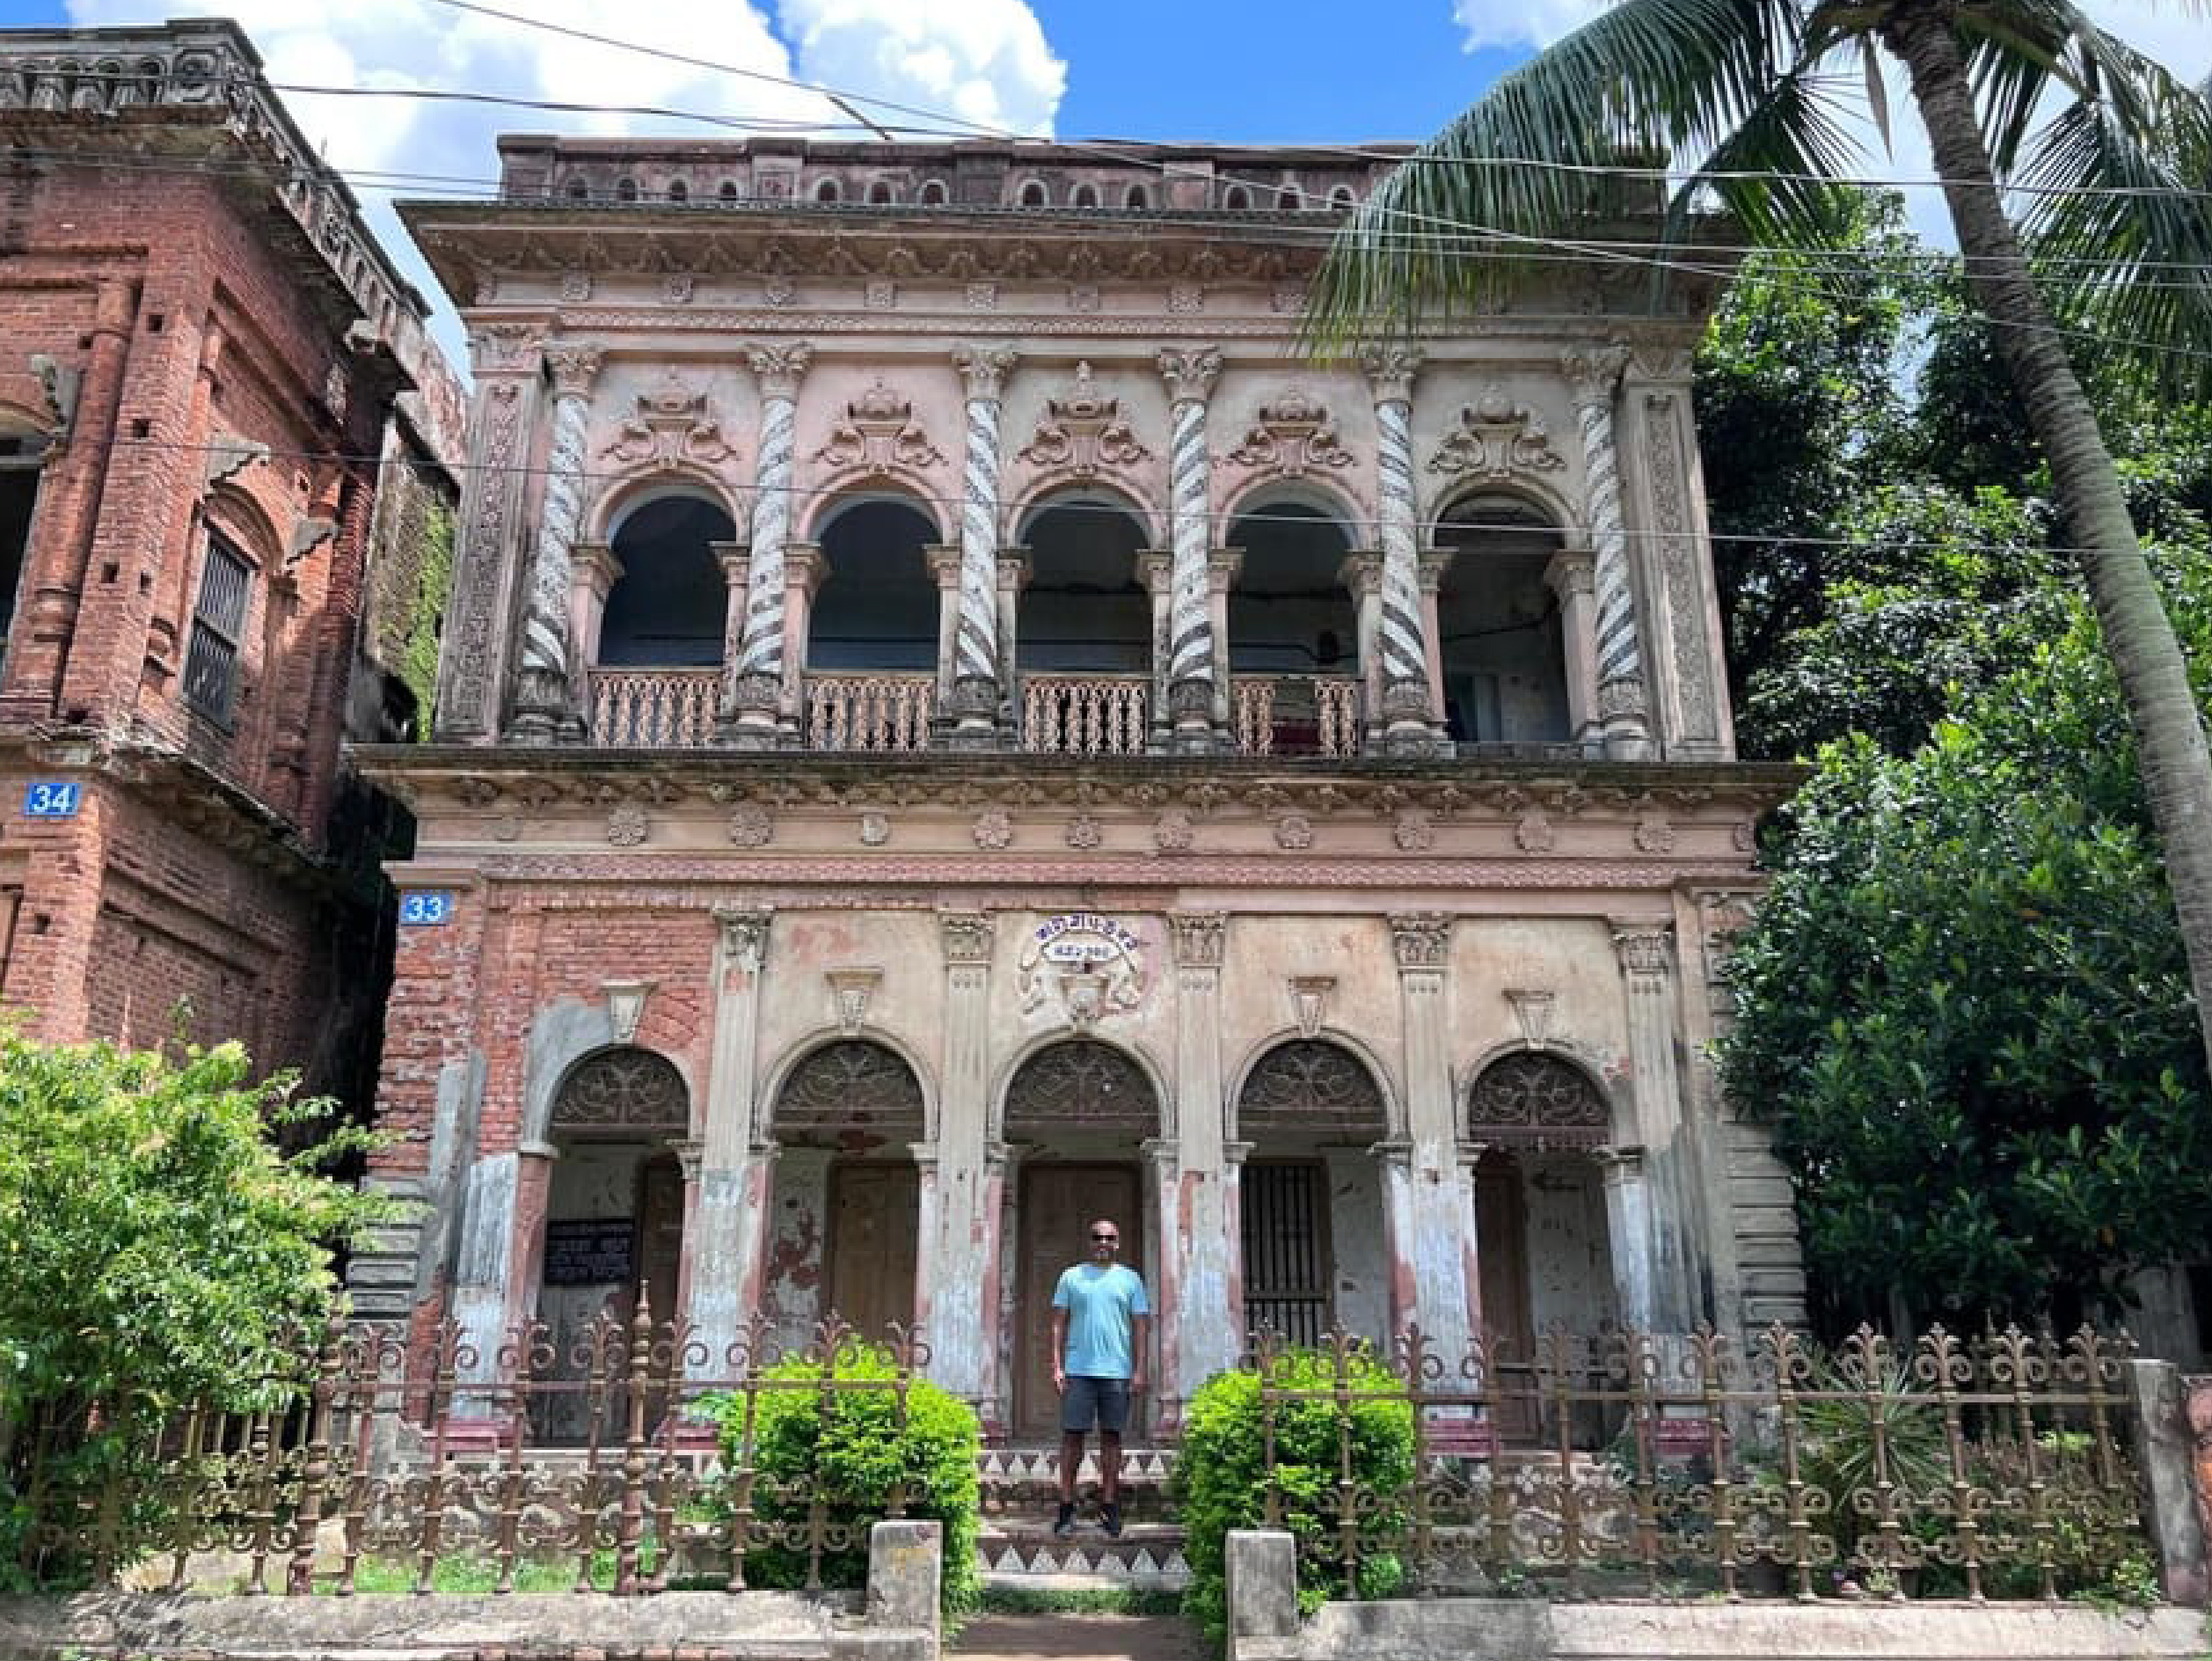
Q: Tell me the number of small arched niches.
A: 13